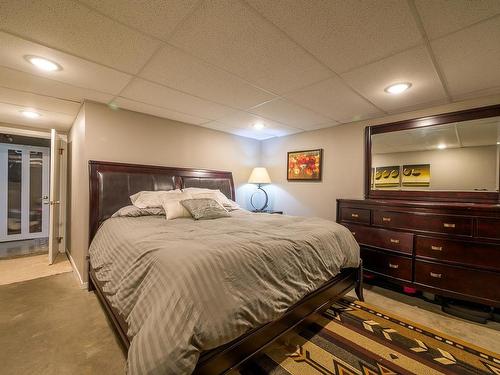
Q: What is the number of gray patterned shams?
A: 1